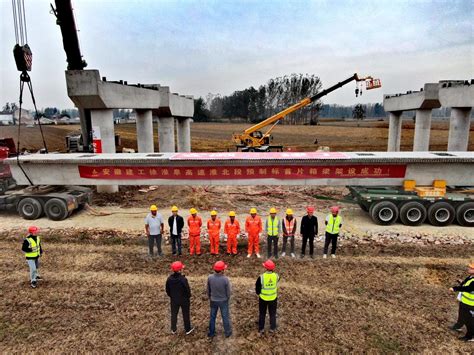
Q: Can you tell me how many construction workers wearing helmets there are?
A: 15